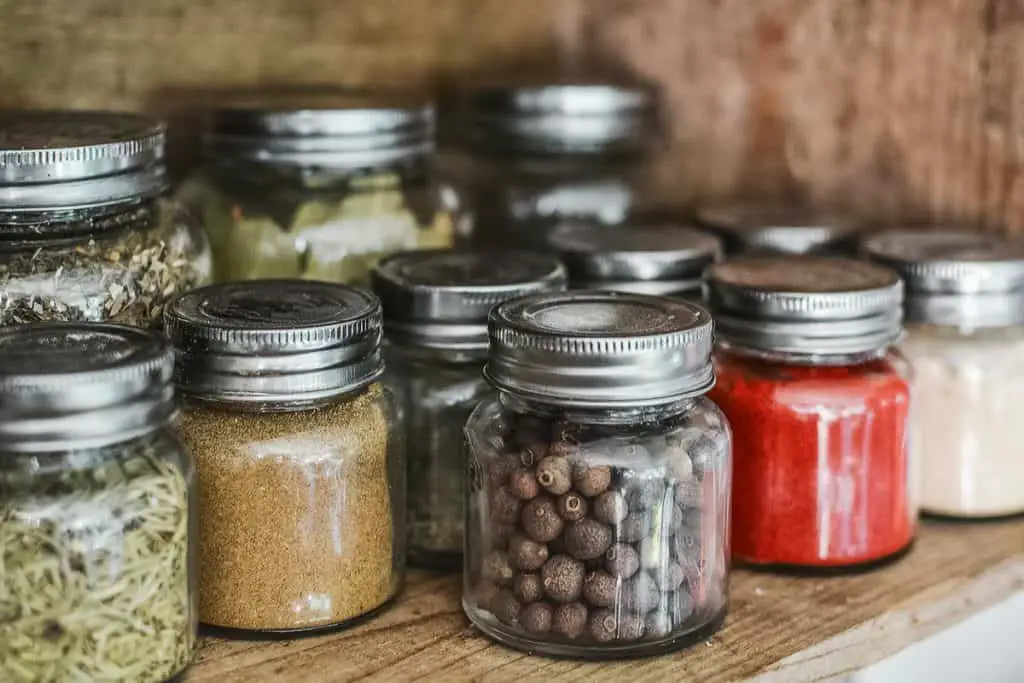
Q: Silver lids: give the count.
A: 11